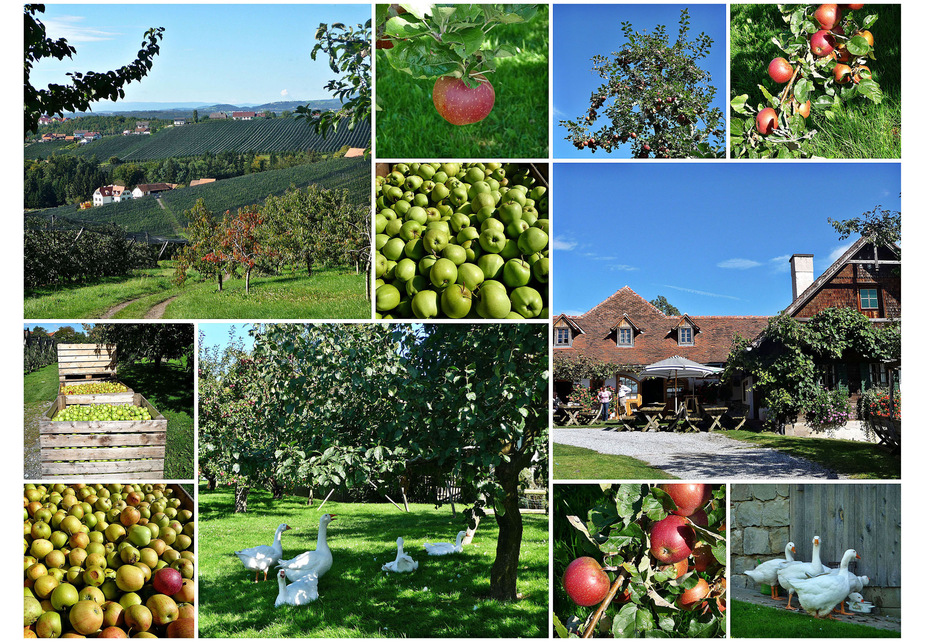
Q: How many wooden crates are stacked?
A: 3